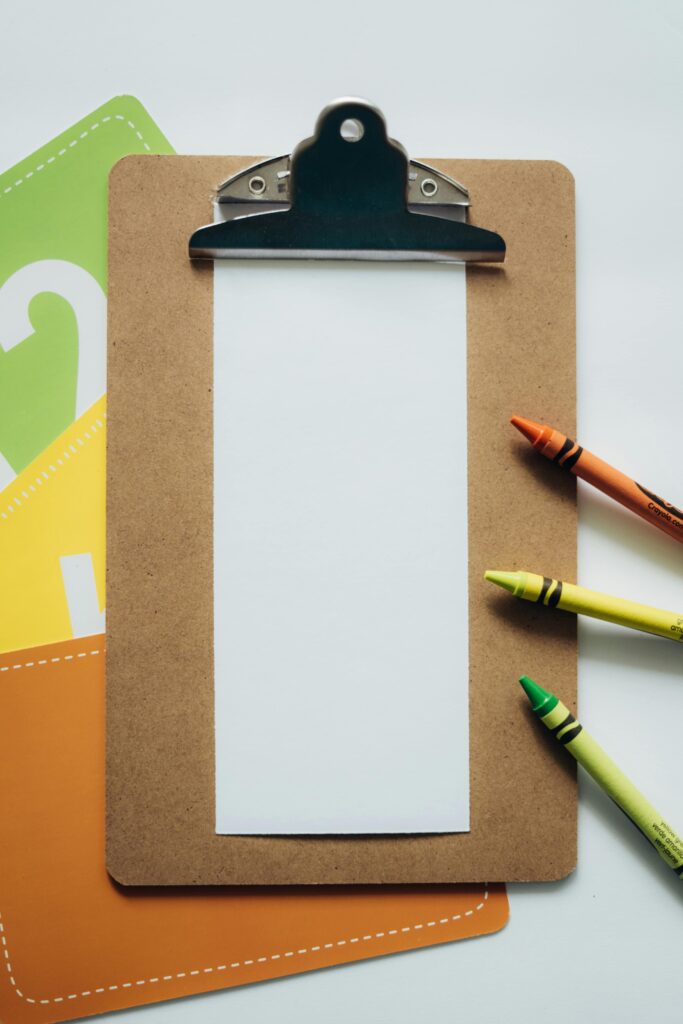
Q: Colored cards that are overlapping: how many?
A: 3